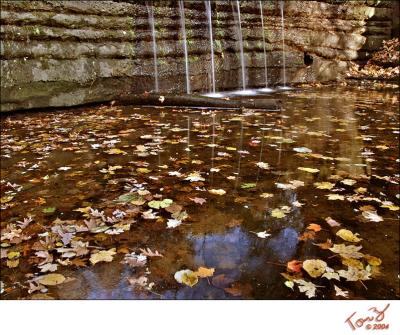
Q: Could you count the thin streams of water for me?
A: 6